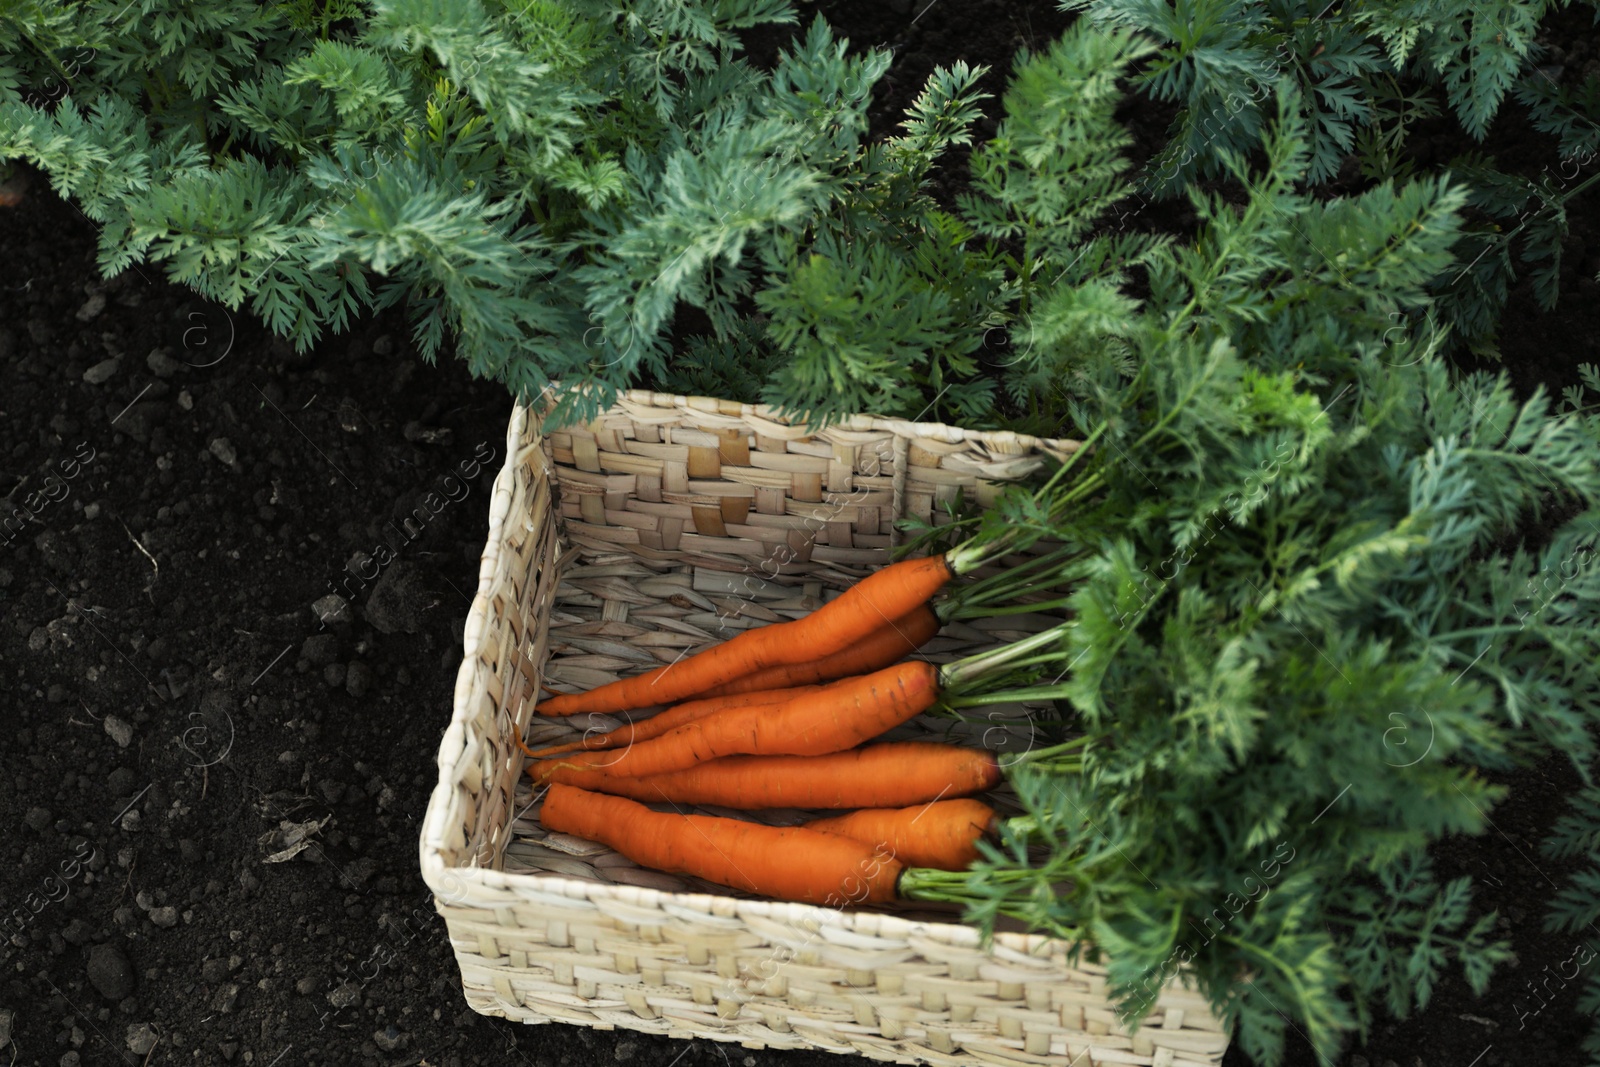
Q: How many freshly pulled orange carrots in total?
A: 7